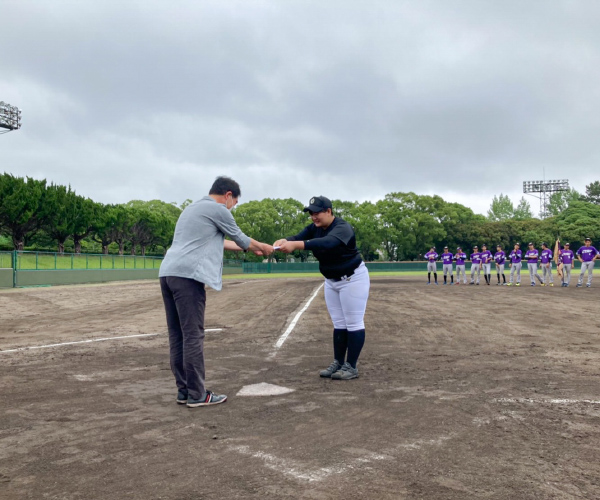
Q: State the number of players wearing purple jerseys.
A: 11